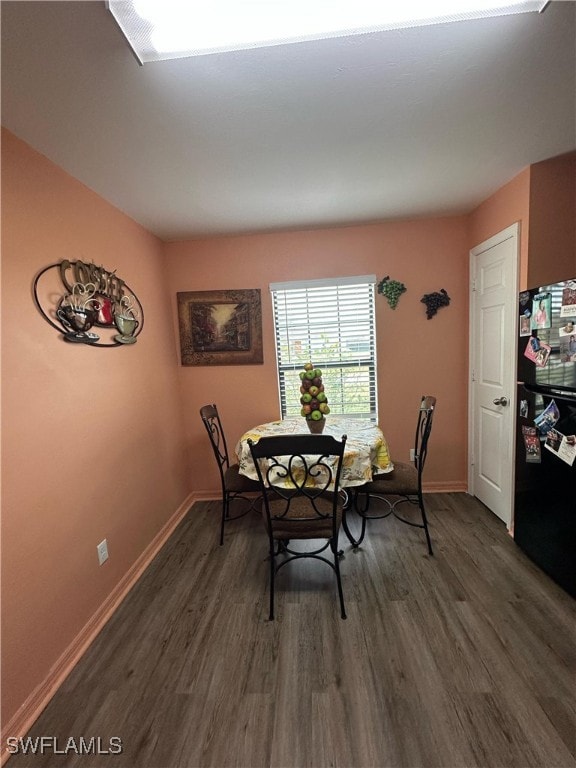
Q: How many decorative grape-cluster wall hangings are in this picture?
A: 2